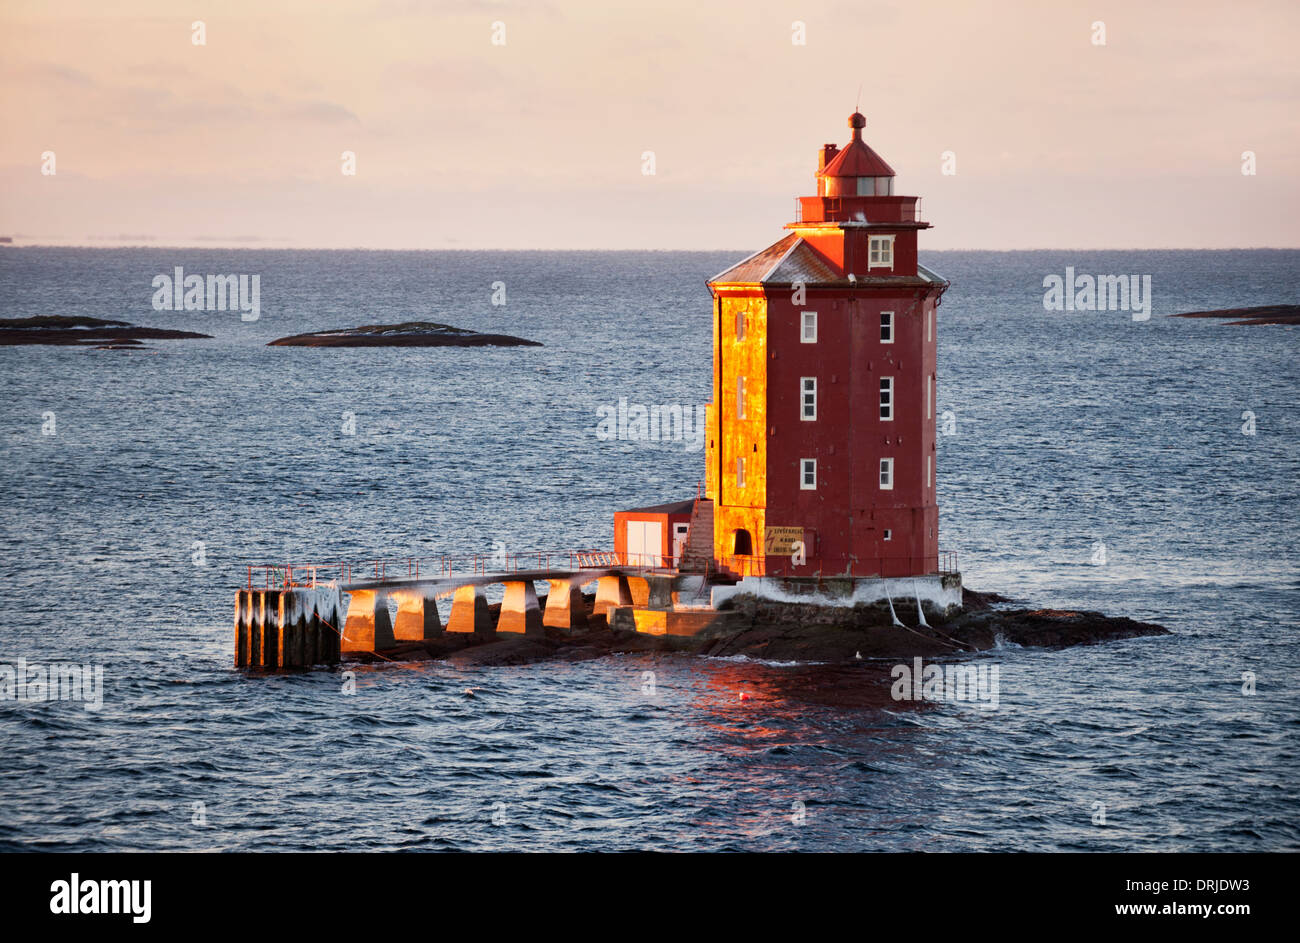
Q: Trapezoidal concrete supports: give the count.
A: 6